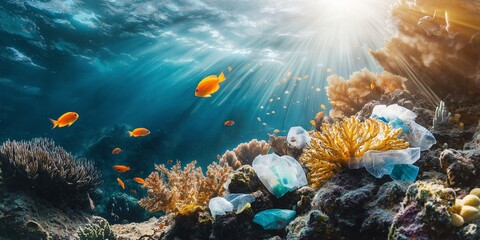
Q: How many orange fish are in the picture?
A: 8